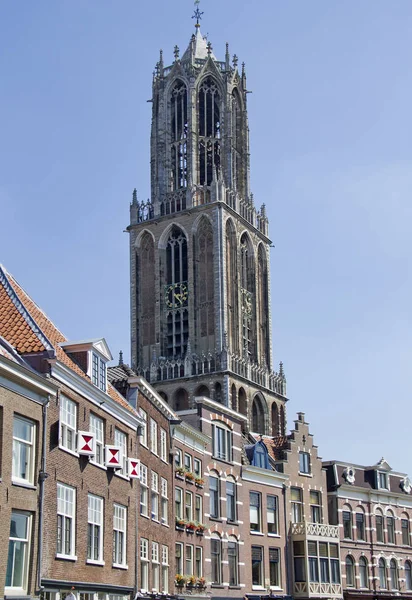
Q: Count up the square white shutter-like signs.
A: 3